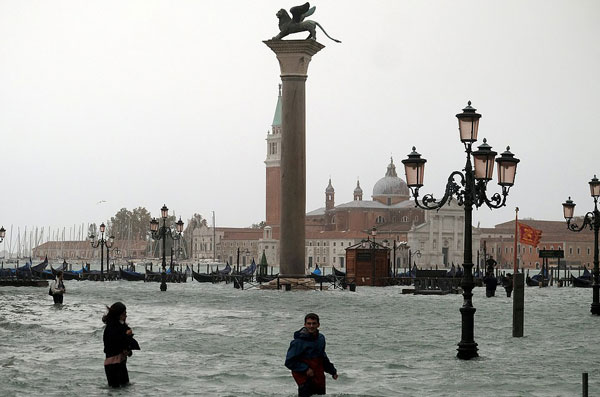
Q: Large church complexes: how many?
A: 1